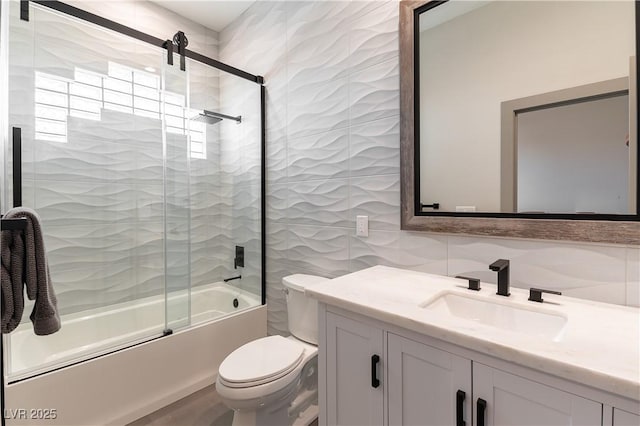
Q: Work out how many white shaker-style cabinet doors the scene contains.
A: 3